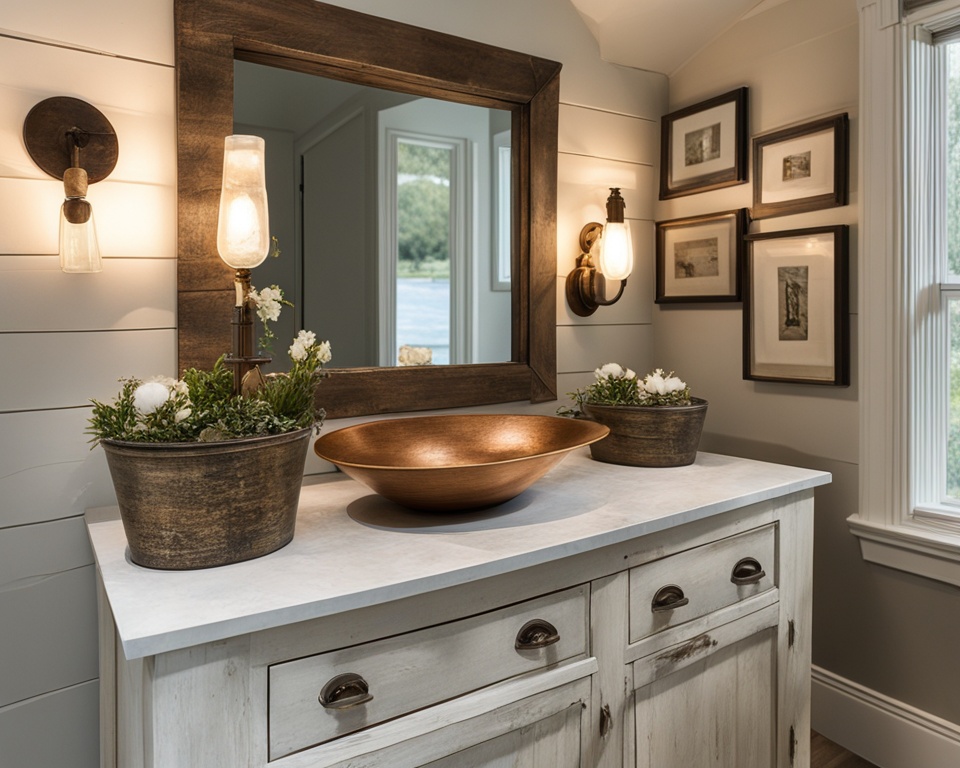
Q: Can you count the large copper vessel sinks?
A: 1